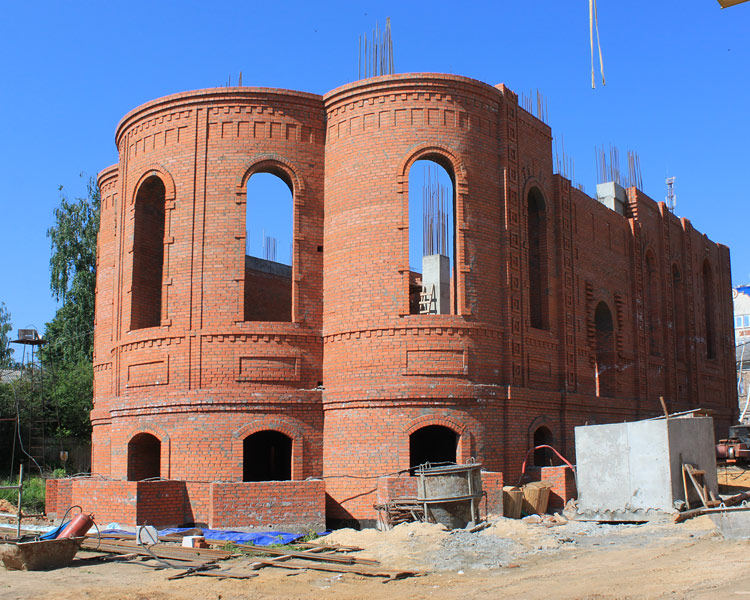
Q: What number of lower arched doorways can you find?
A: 4